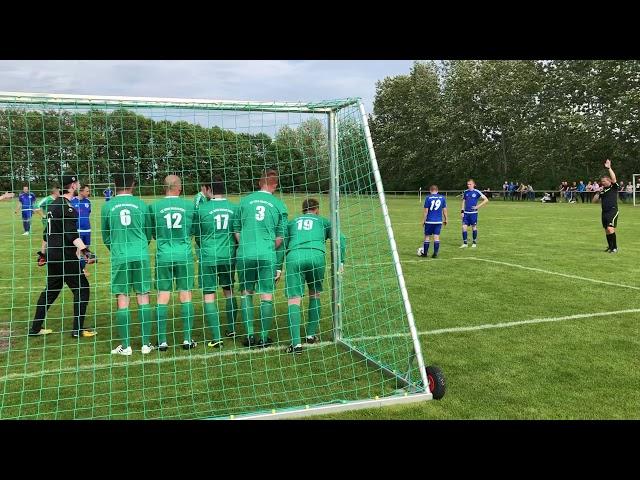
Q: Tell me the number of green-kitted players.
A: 7